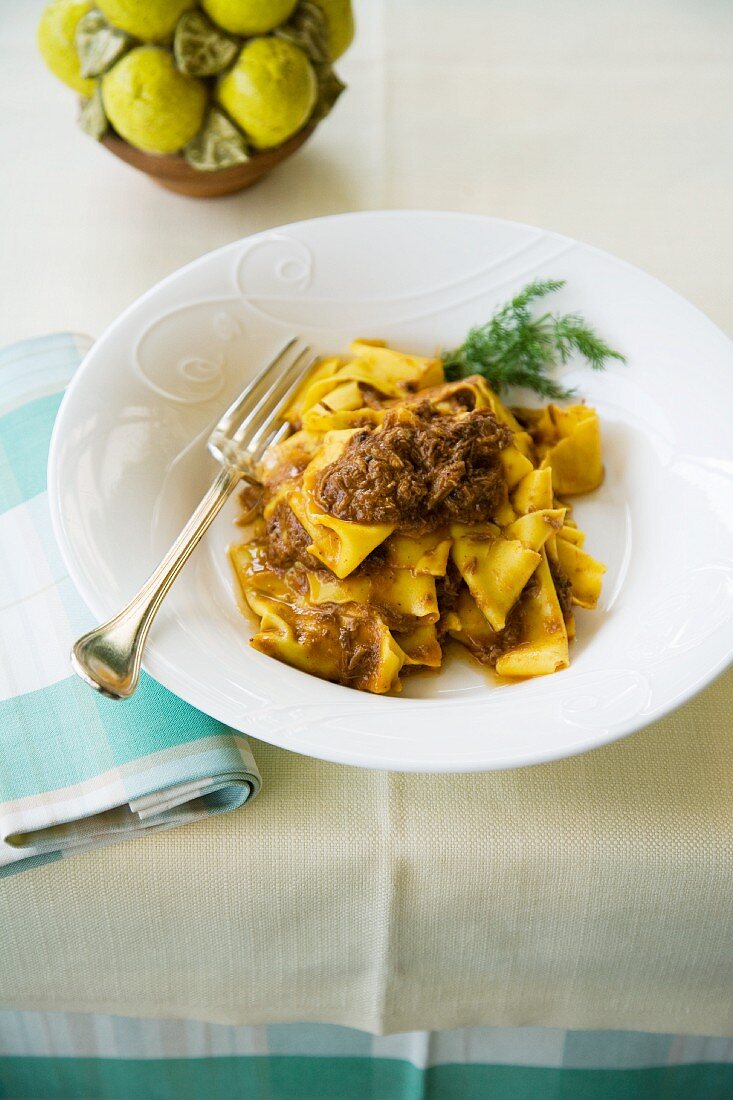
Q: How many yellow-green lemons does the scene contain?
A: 6